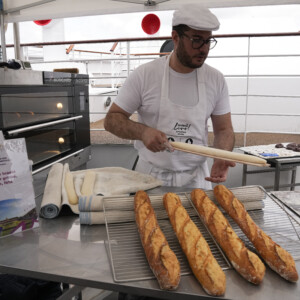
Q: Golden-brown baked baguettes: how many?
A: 4